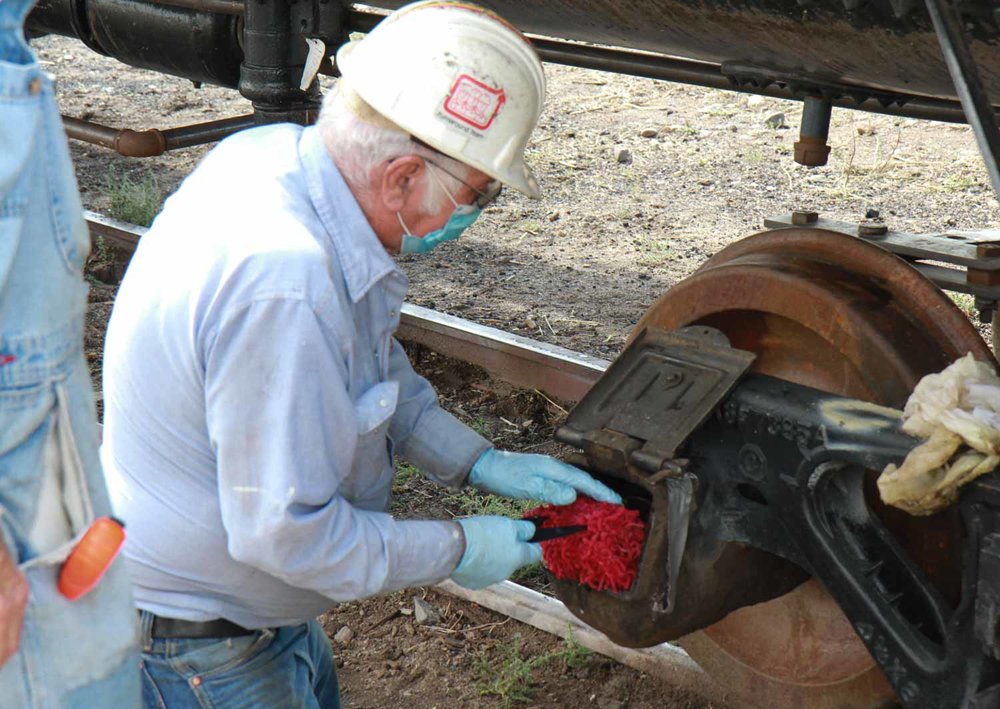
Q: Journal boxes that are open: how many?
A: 1